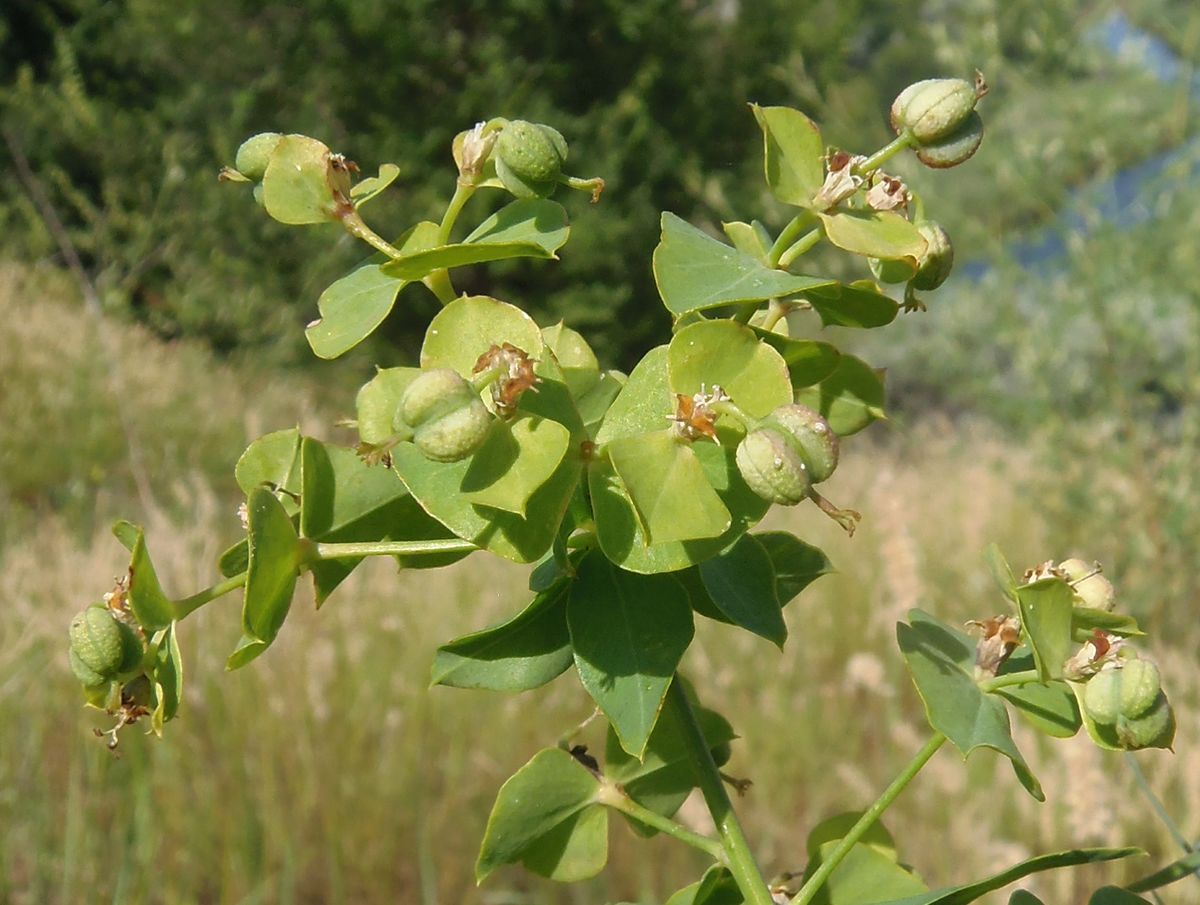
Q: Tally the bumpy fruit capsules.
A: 9